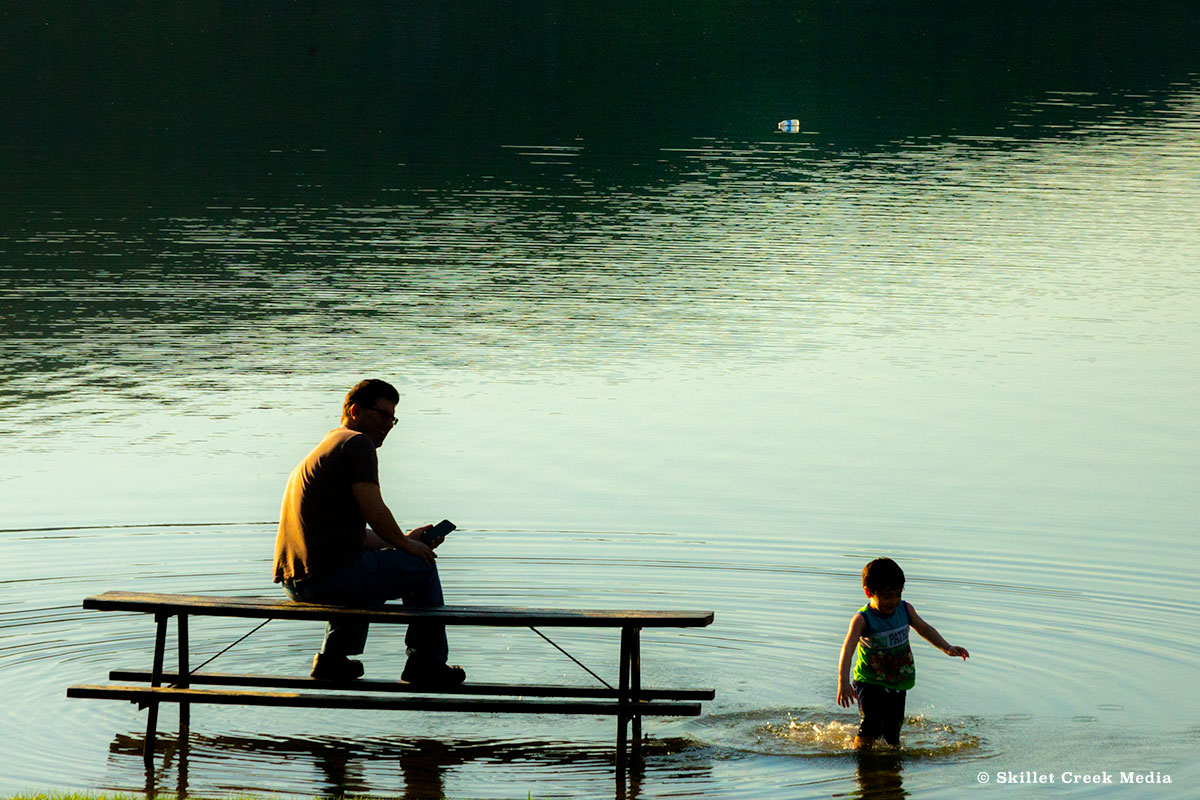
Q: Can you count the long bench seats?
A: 2